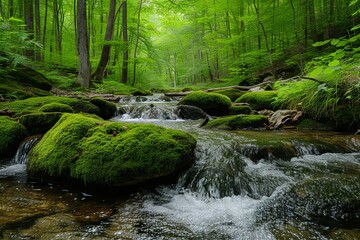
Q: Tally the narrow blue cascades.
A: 0